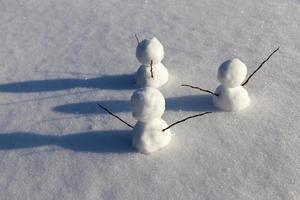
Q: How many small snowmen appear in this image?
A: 3